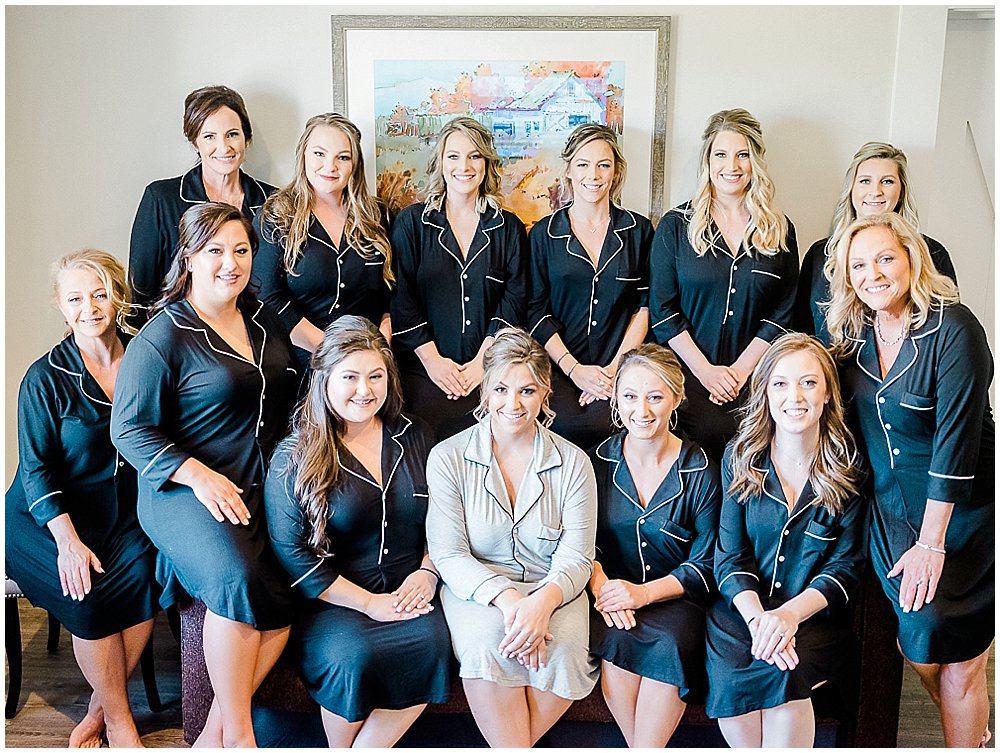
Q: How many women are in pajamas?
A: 13